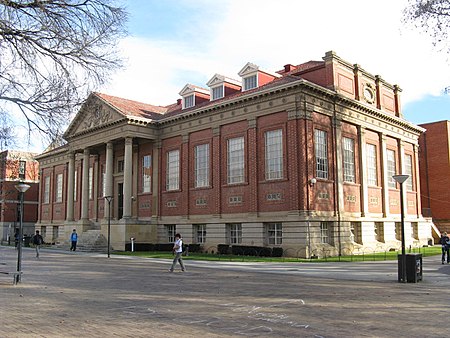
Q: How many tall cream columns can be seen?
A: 4